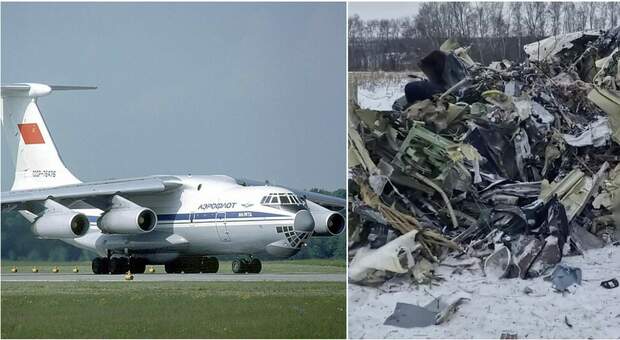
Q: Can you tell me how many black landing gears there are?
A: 3